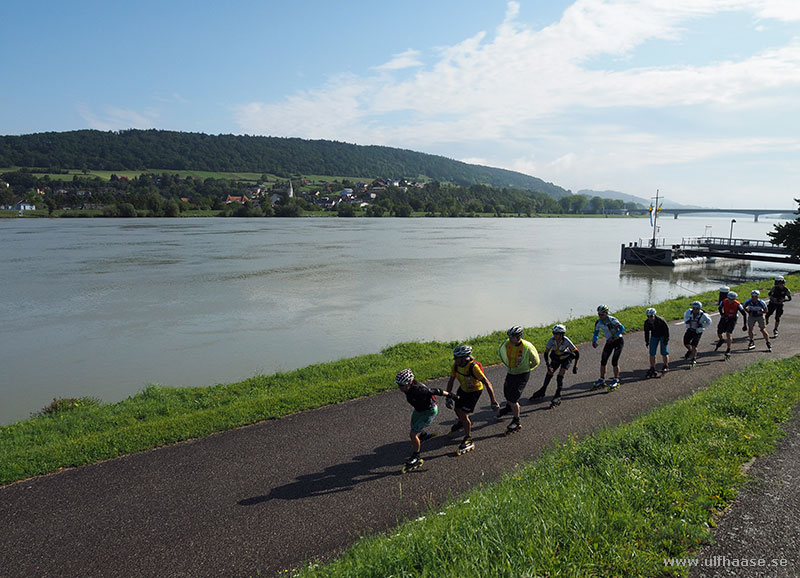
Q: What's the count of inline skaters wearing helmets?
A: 10